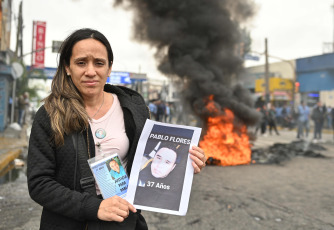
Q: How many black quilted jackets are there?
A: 1